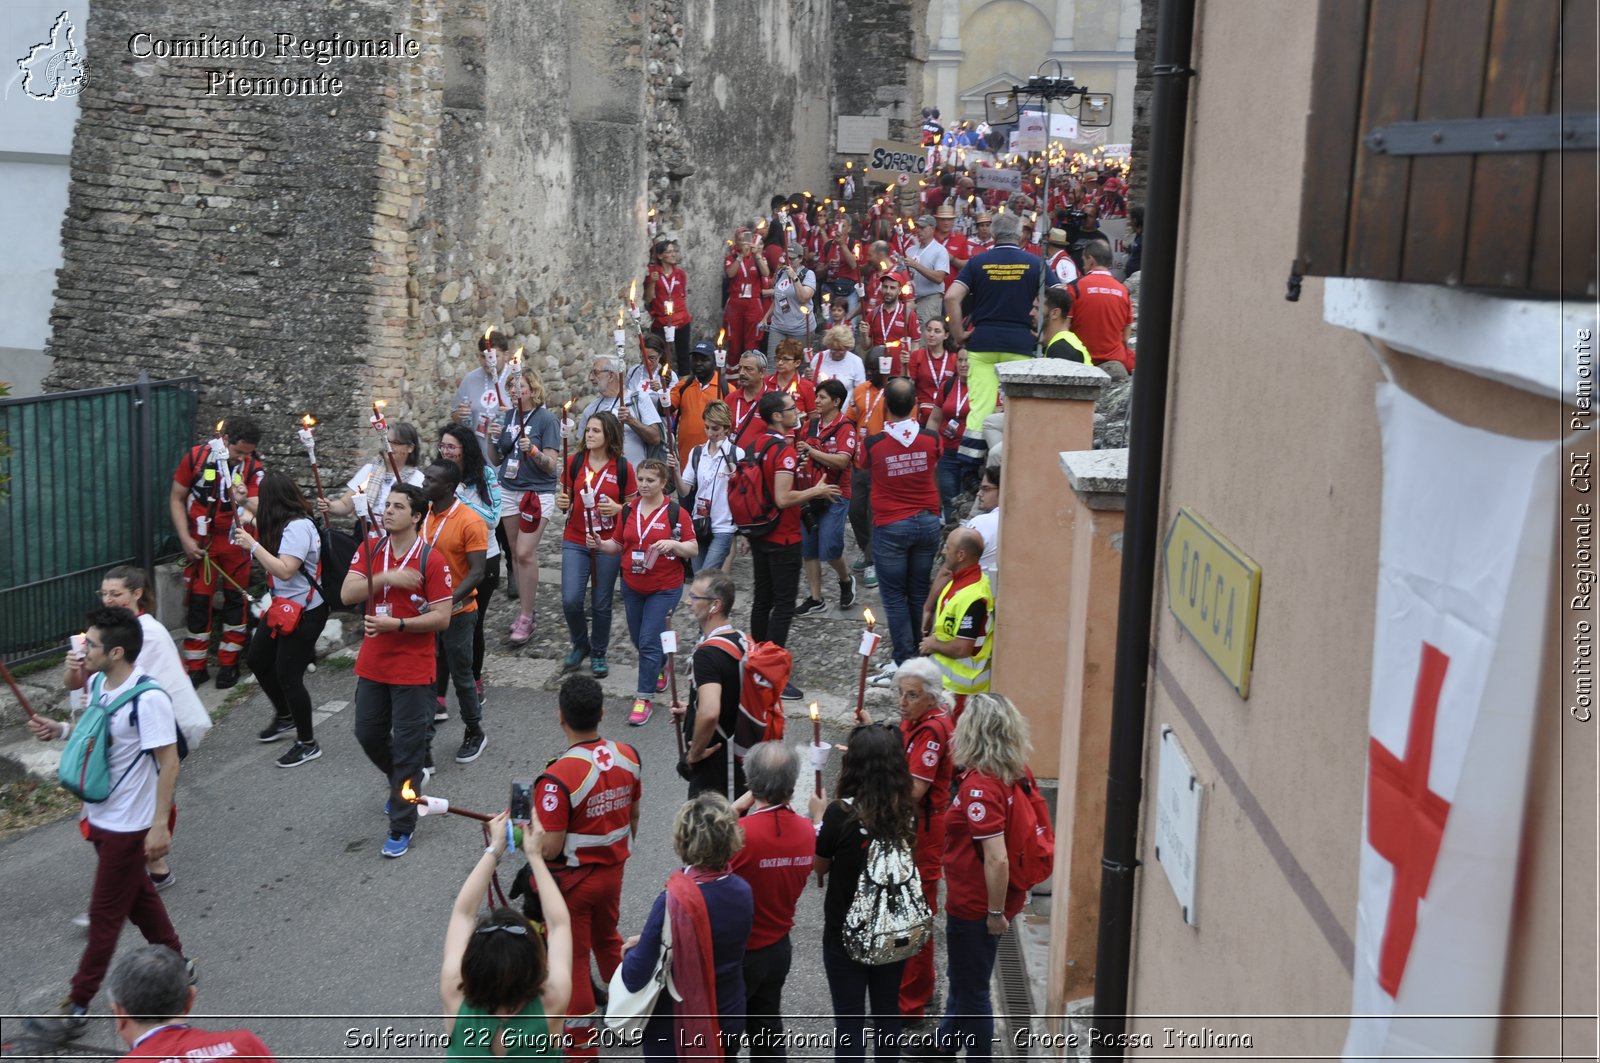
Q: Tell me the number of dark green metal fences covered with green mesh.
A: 1